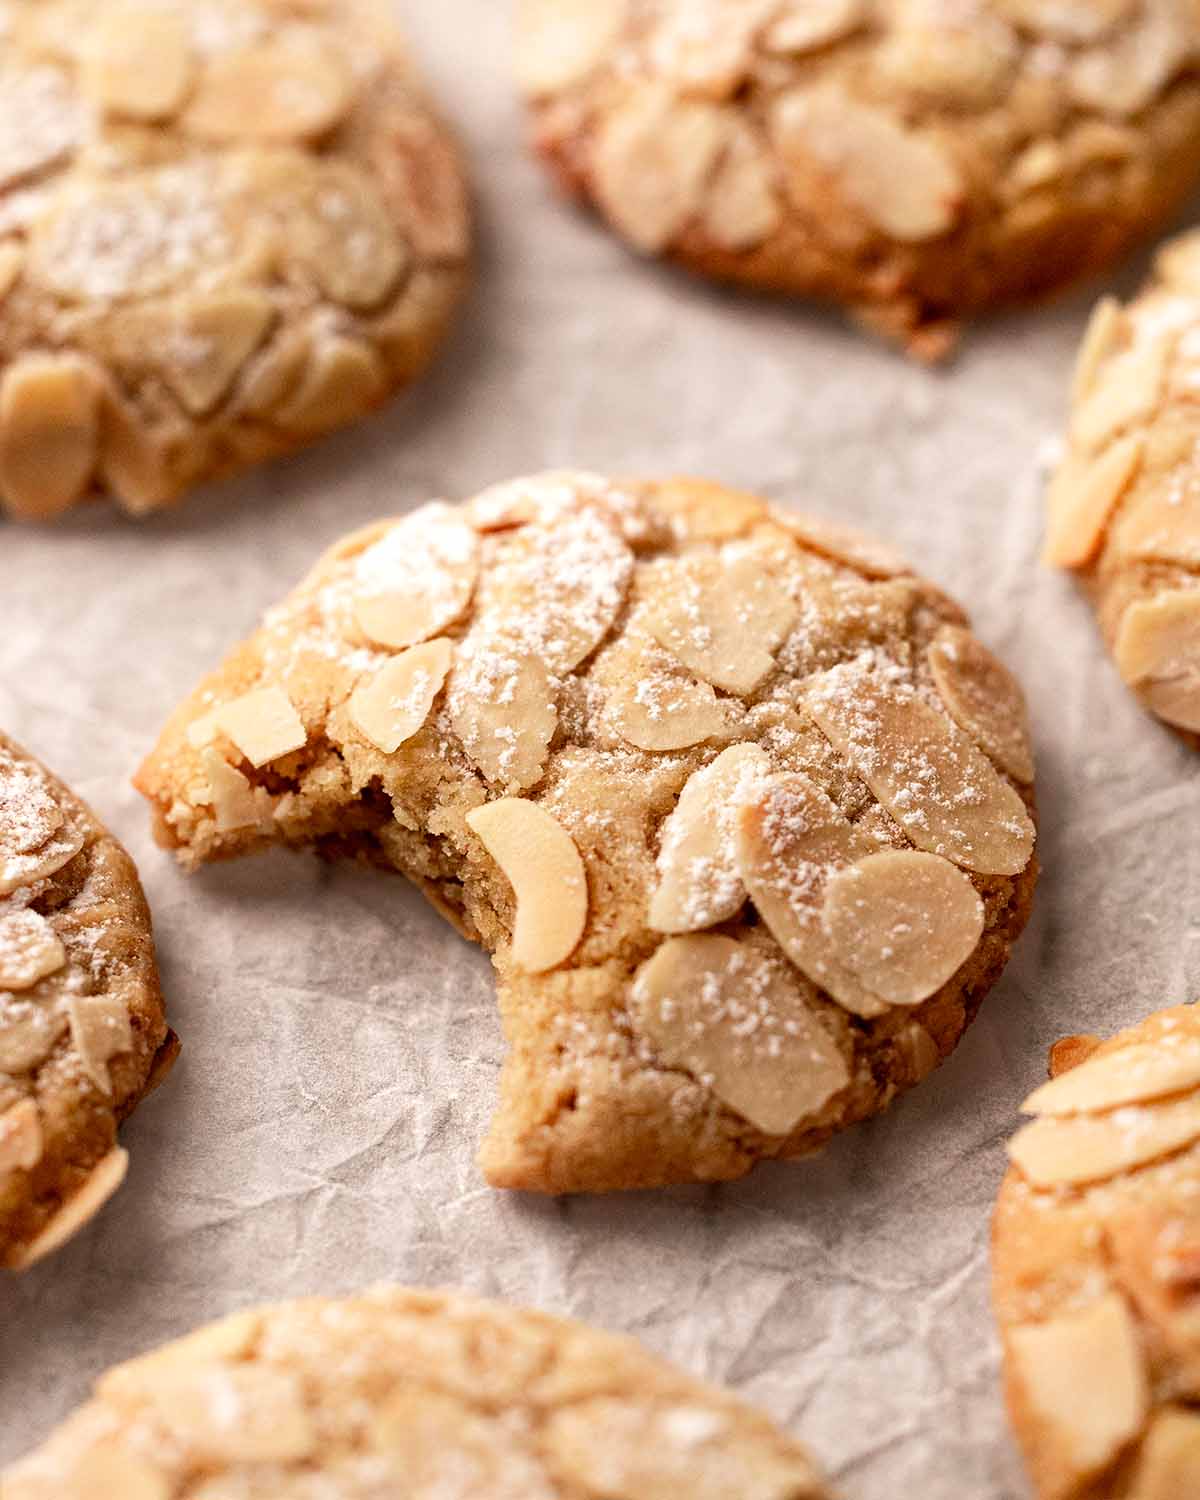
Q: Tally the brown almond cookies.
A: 7